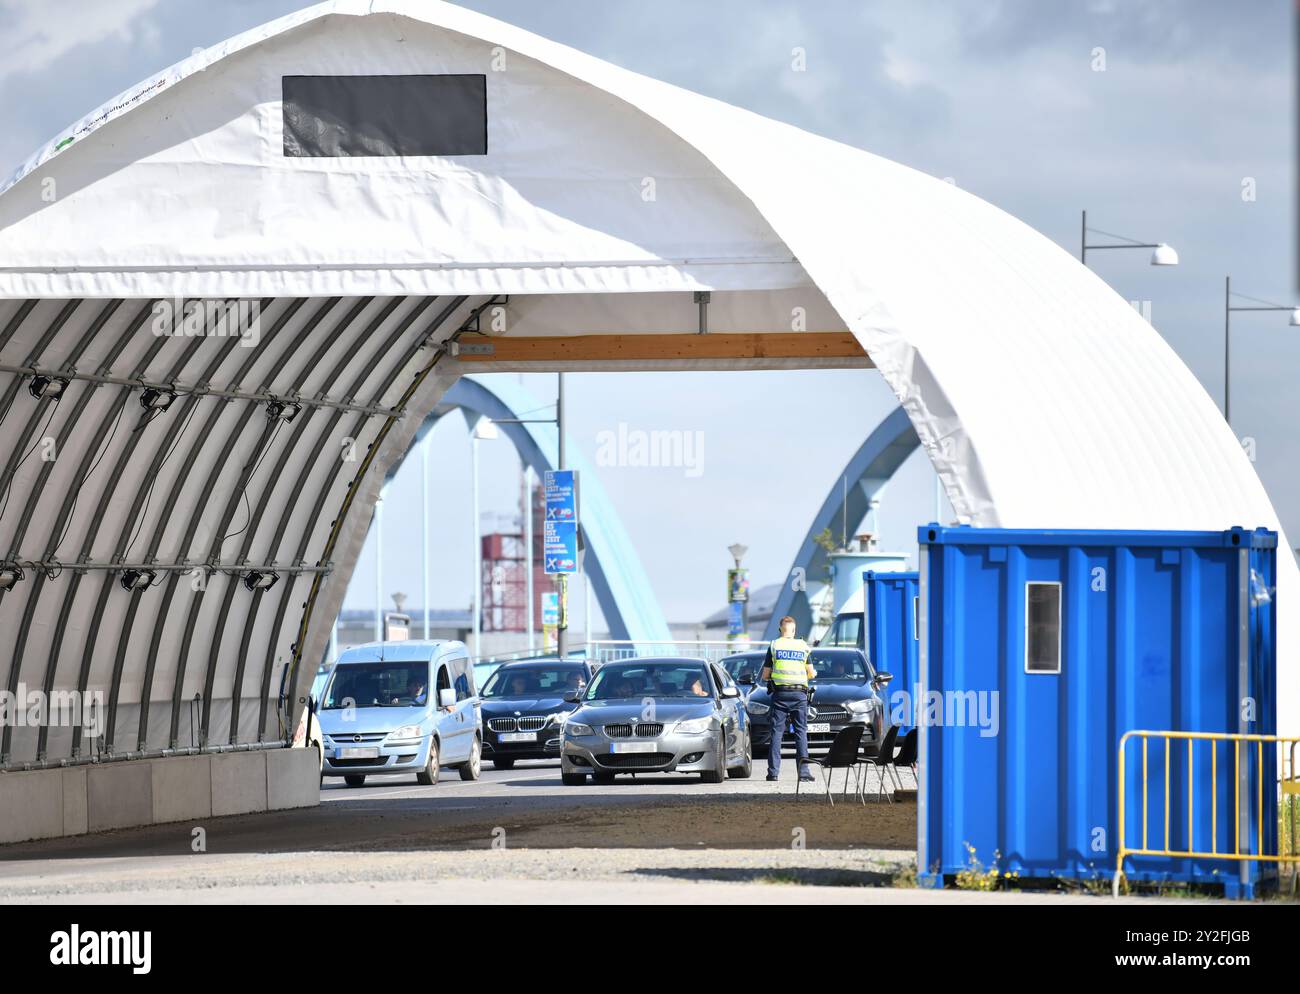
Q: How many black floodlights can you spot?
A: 6